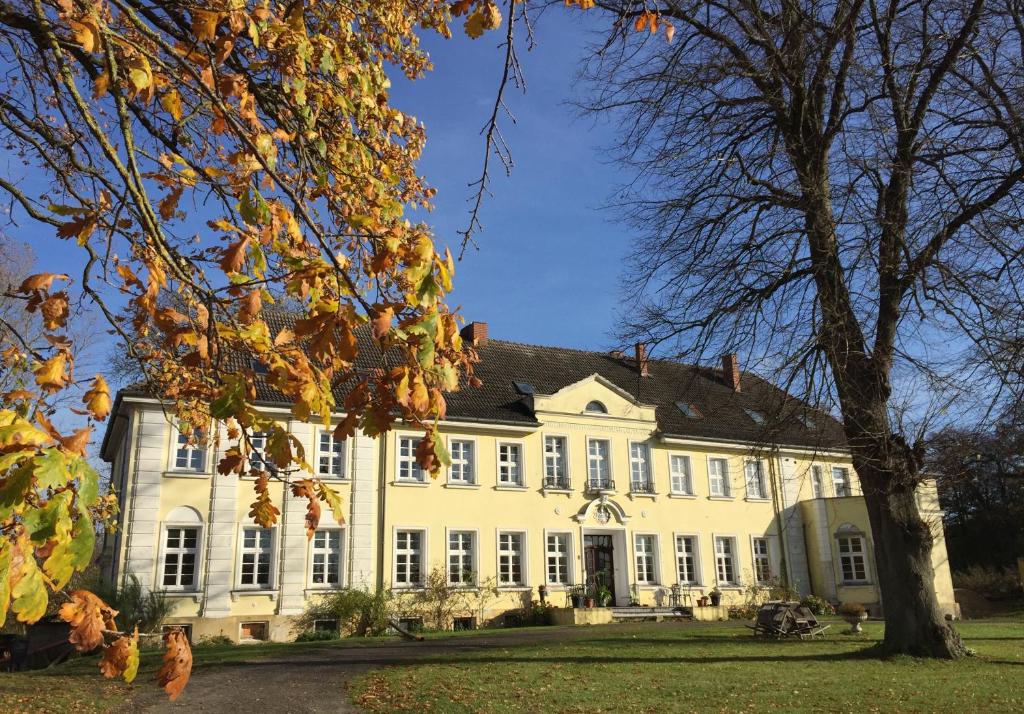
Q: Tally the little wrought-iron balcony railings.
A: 3